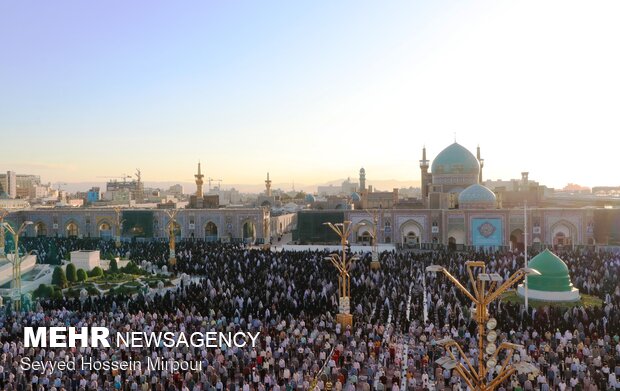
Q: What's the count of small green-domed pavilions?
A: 1